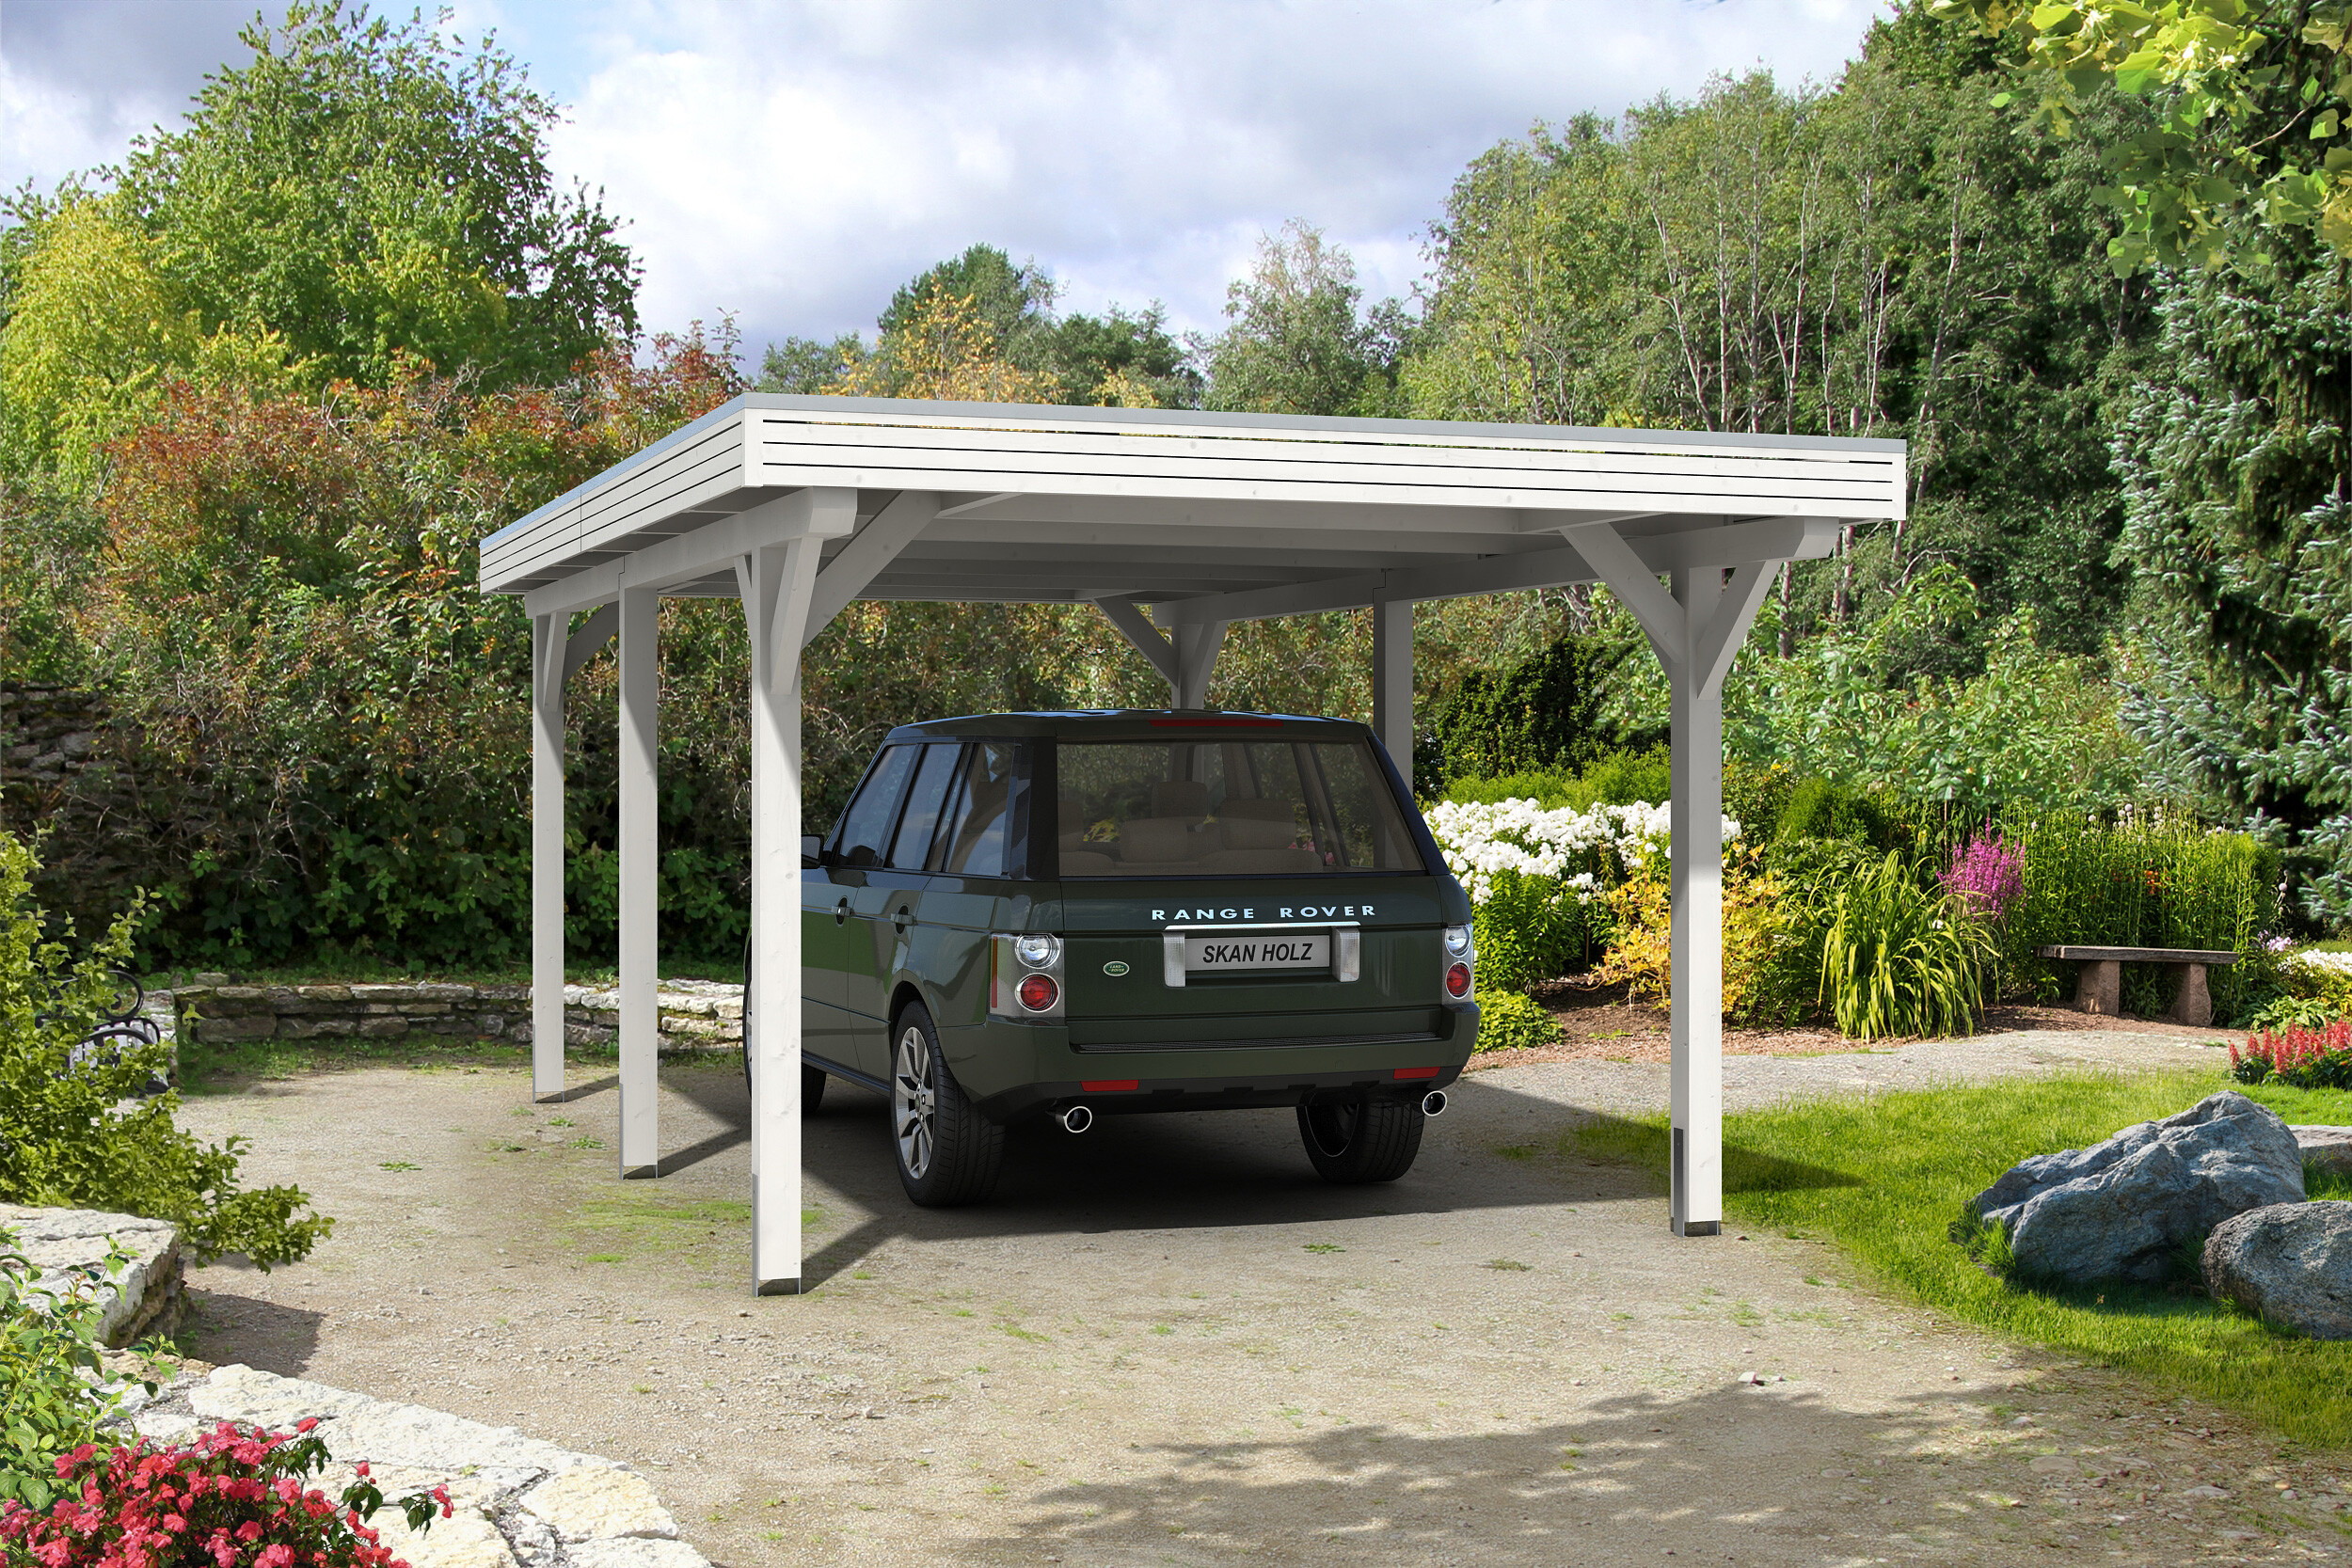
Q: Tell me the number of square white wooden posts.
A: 6